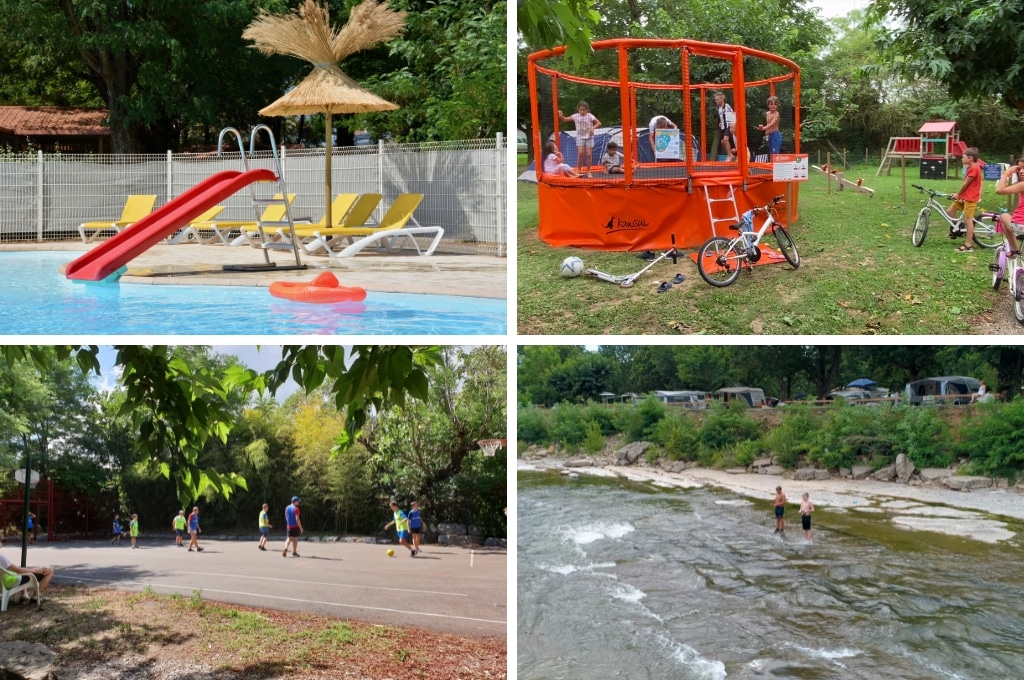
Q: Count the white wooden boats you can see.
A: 0